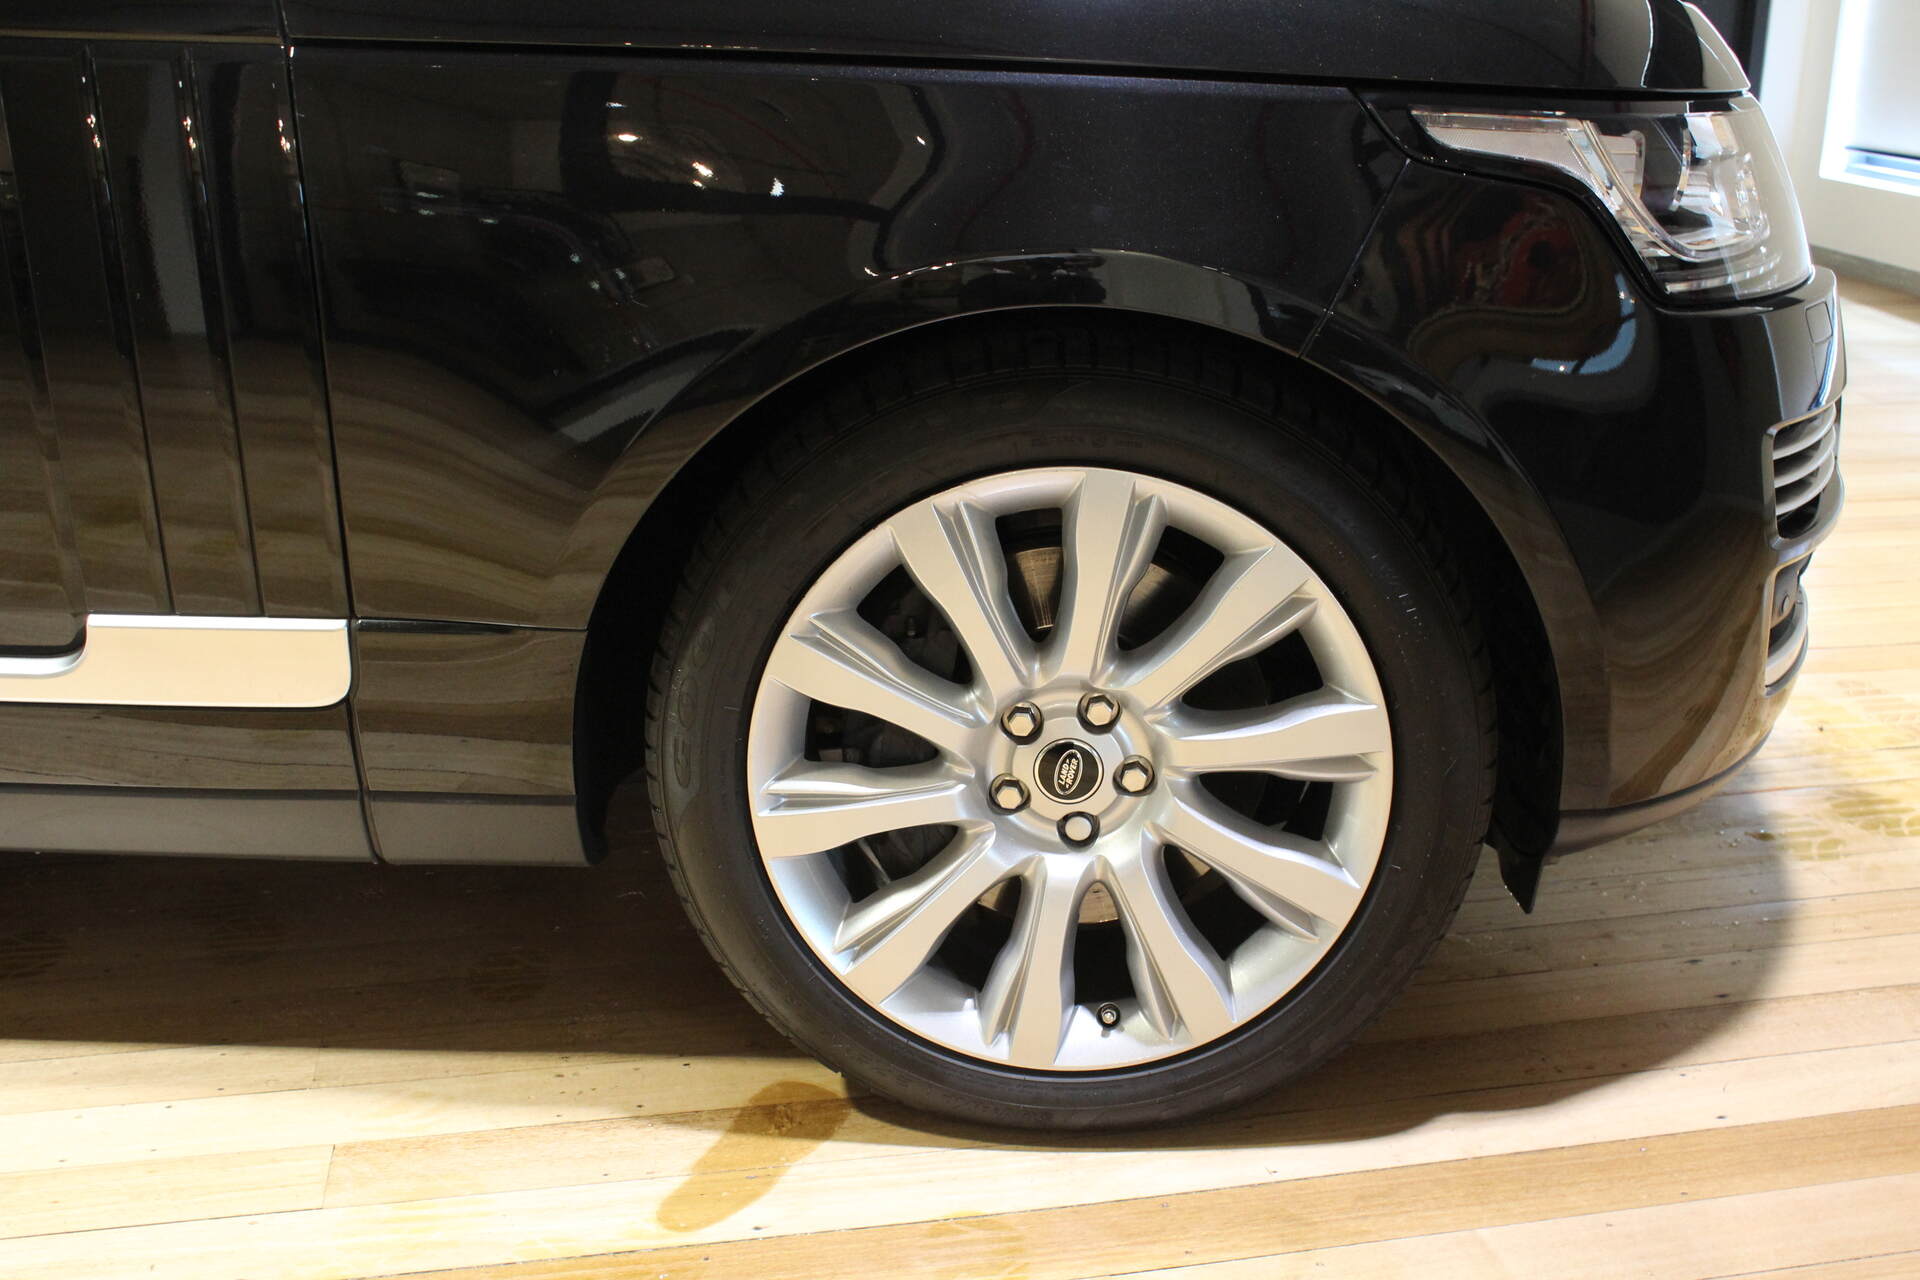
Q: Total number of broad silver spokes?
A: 10